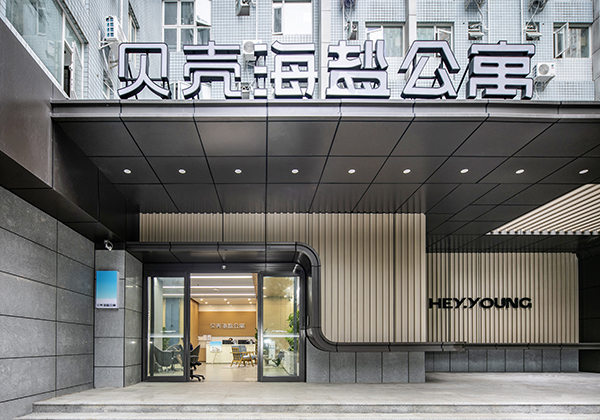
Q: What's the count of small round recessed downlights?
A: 9